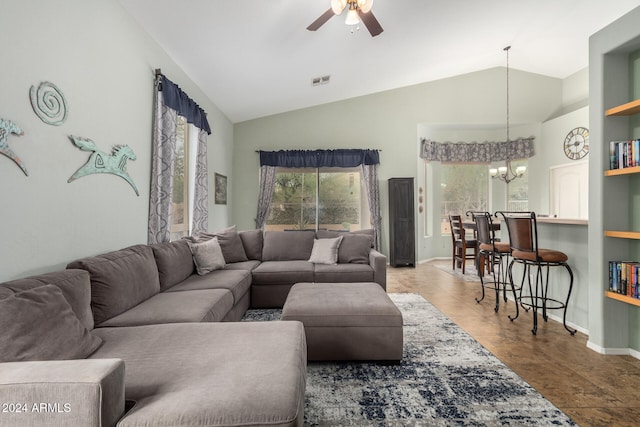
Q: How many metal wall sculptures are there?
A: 3